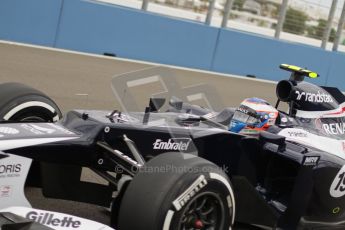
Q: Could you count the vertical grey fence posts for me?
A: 6